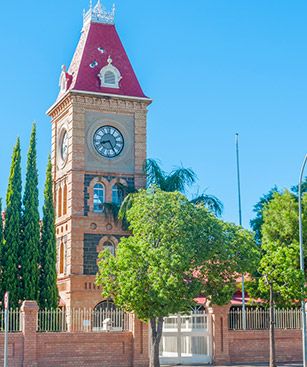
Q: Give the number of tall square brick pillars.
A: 3